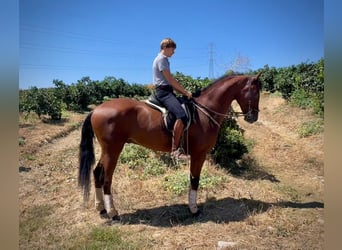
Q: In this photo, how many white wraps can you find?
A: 3